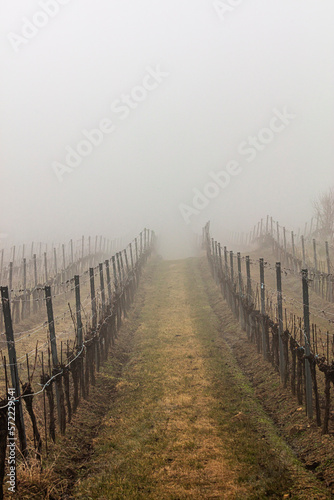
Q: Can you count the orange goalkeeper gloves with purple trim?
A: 0